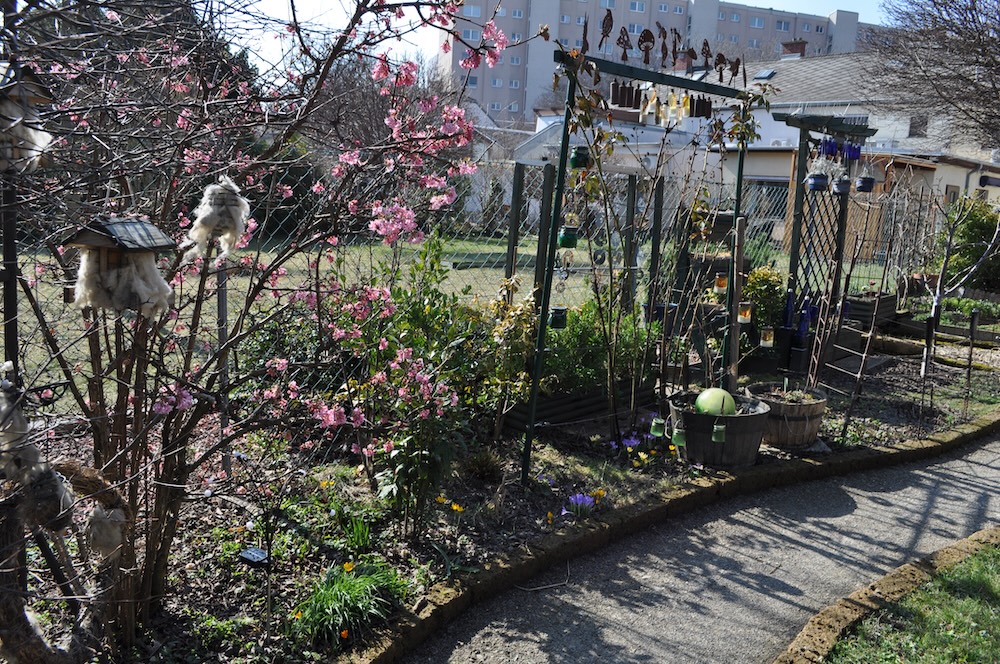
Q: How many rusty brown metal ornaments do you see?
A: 11